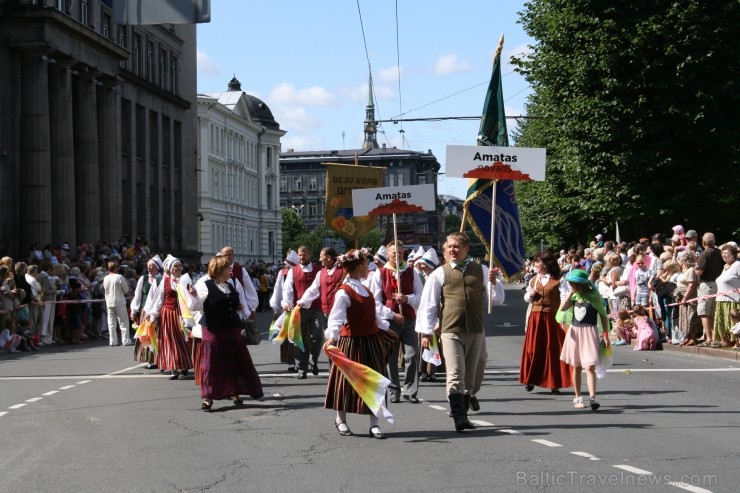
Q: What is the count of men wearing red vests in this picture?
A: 4